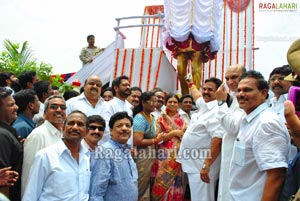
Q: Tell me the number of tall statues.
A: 1